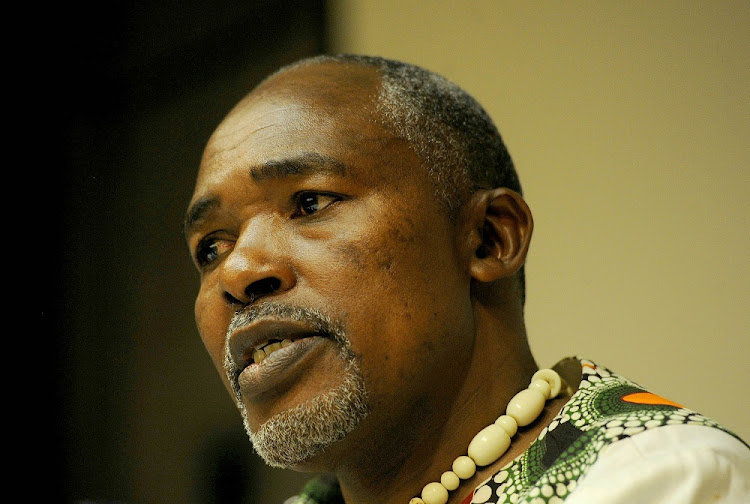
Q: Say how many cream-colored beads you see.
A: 9